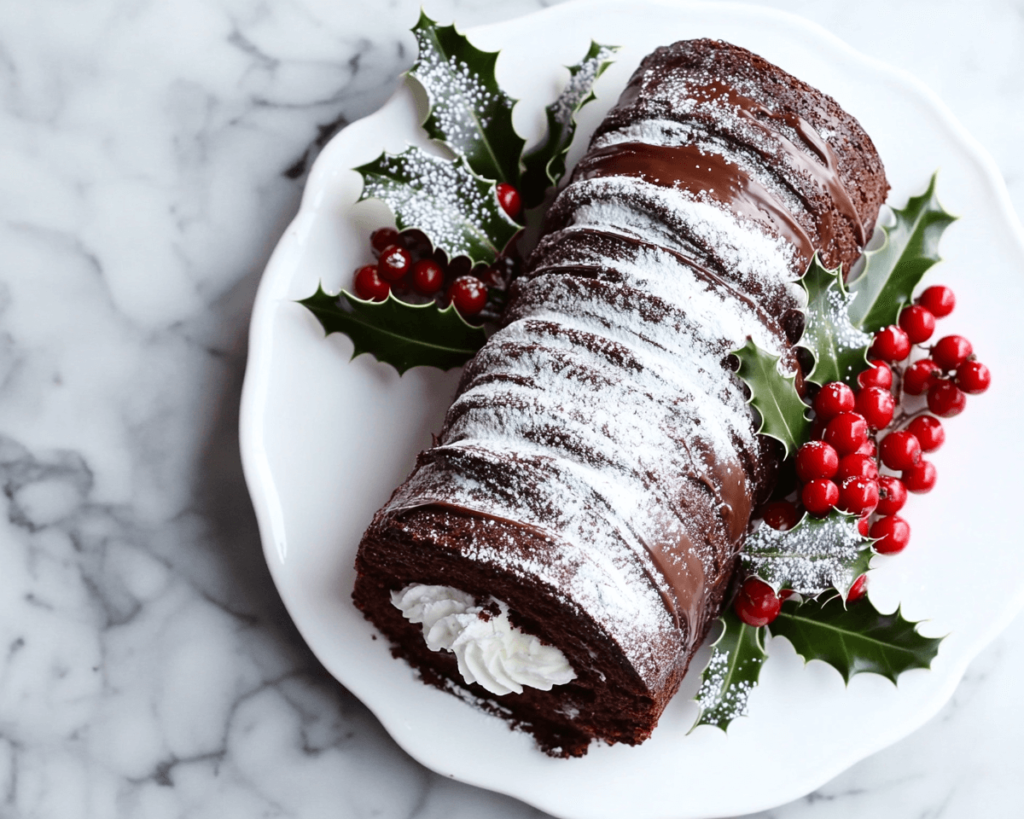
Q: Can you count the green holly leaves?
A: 10